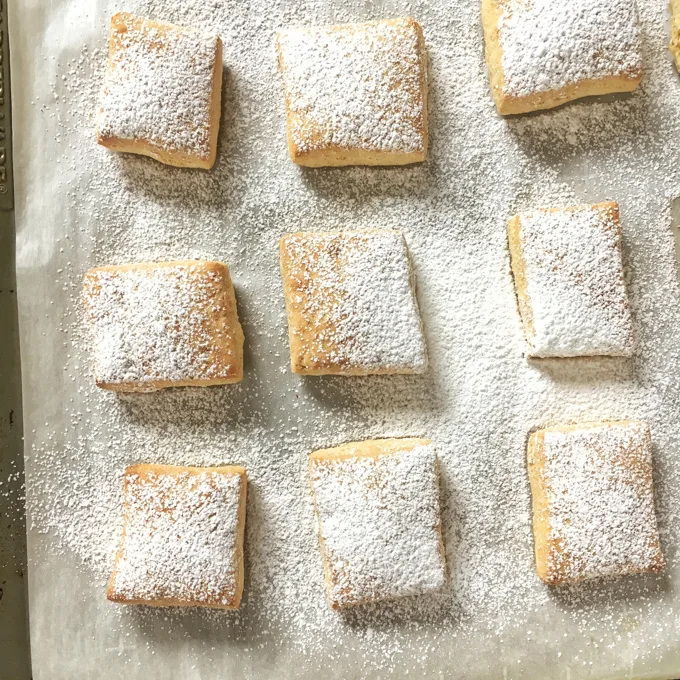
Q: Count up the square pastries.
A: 9